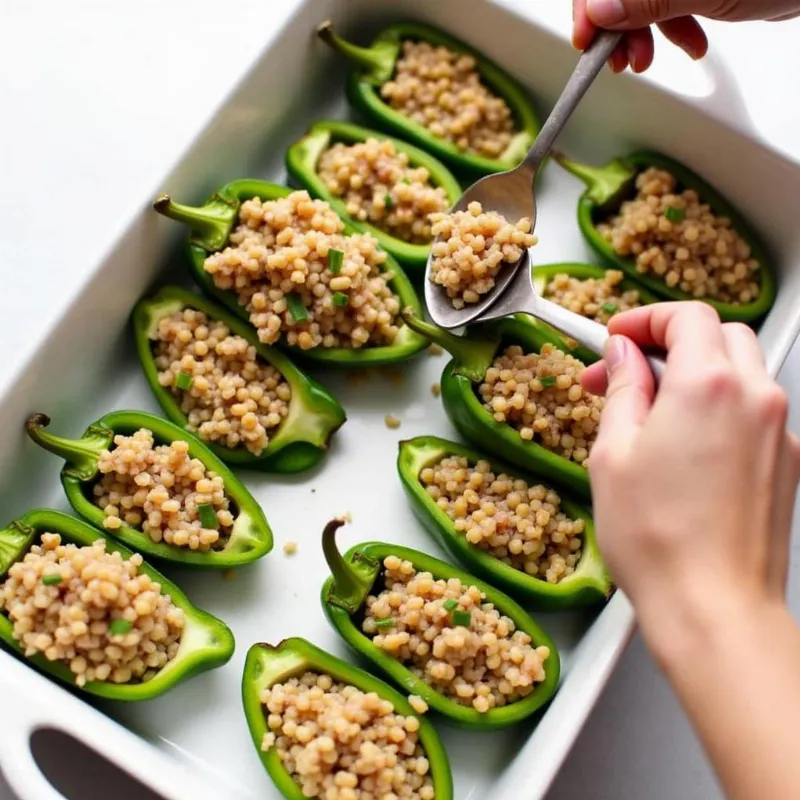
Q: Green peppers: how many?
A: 12